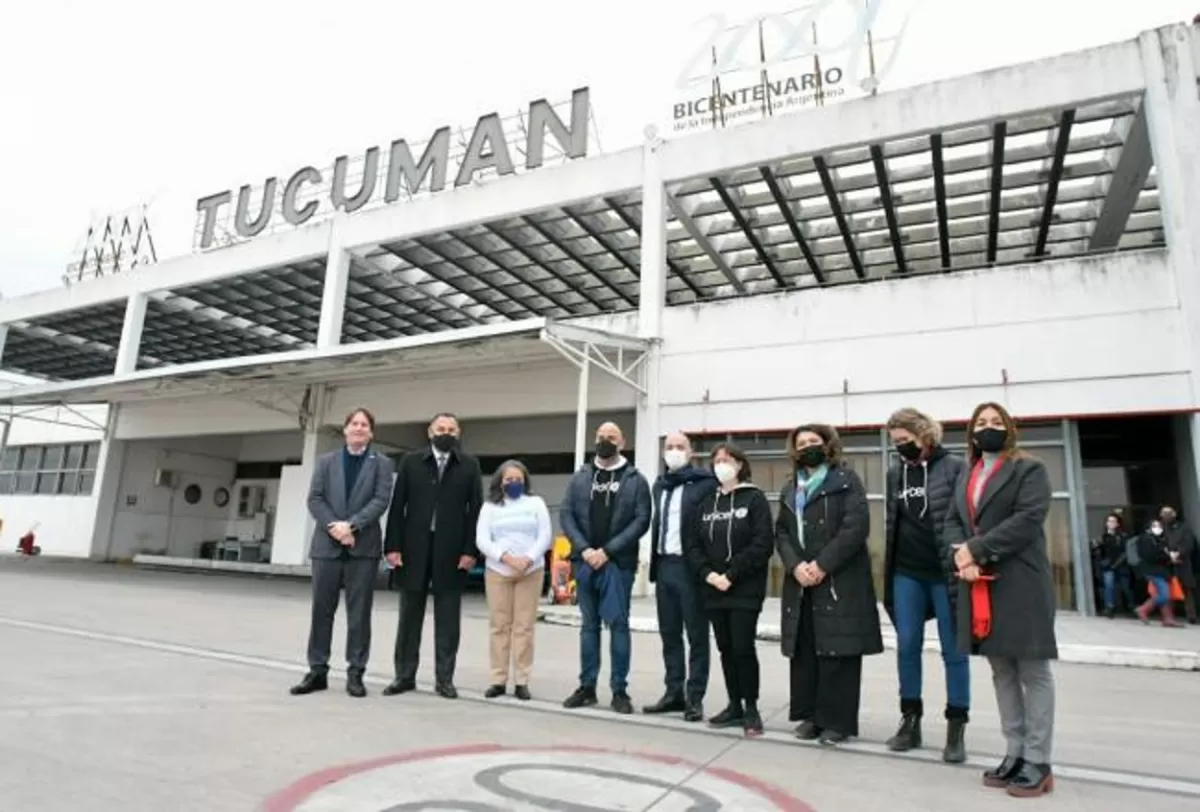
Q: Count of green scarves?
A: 1